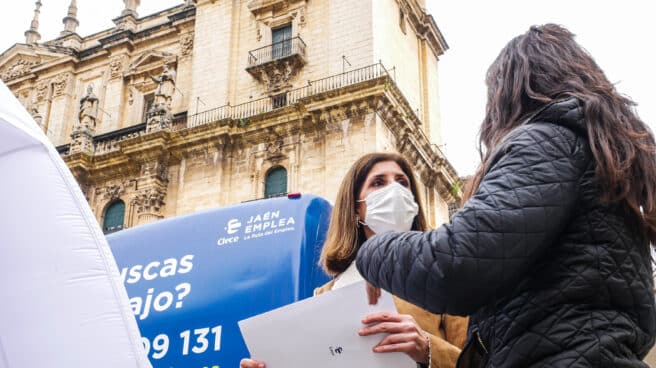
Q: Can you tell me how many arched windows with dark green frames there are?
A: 2